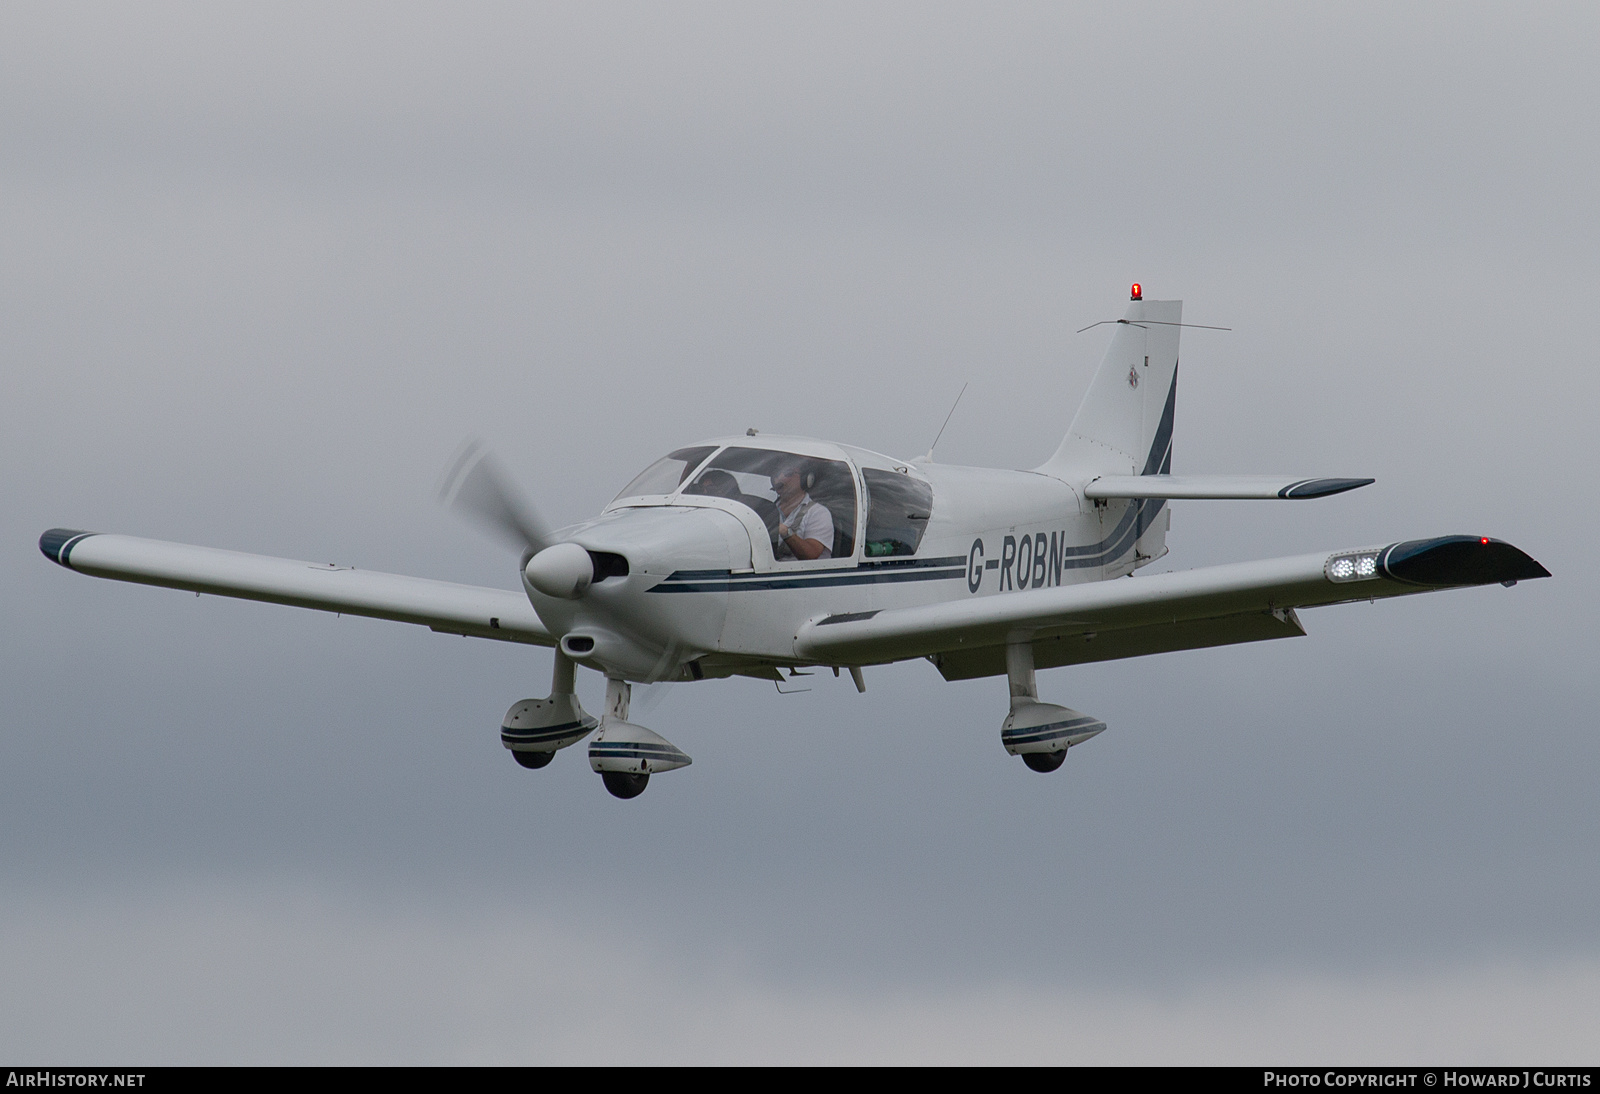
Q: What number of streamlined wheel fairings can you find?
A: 3